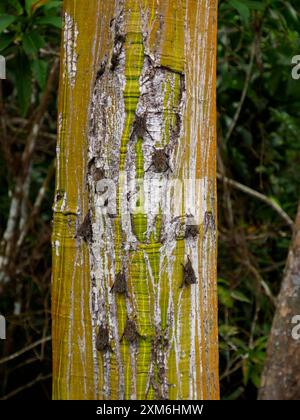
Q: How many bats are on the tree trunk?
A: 9